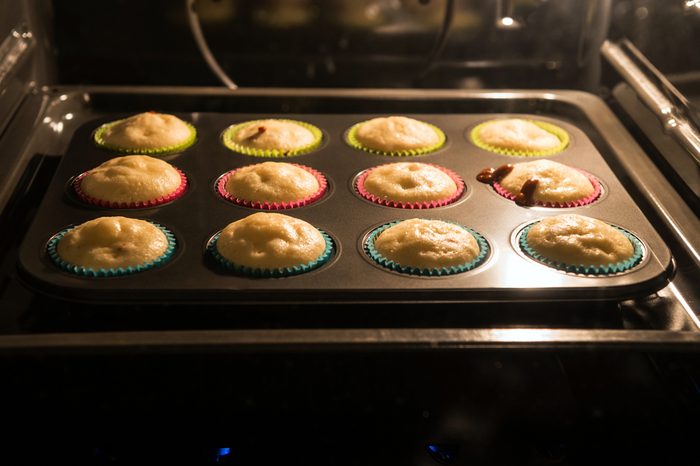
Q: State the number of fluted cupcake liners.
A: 12